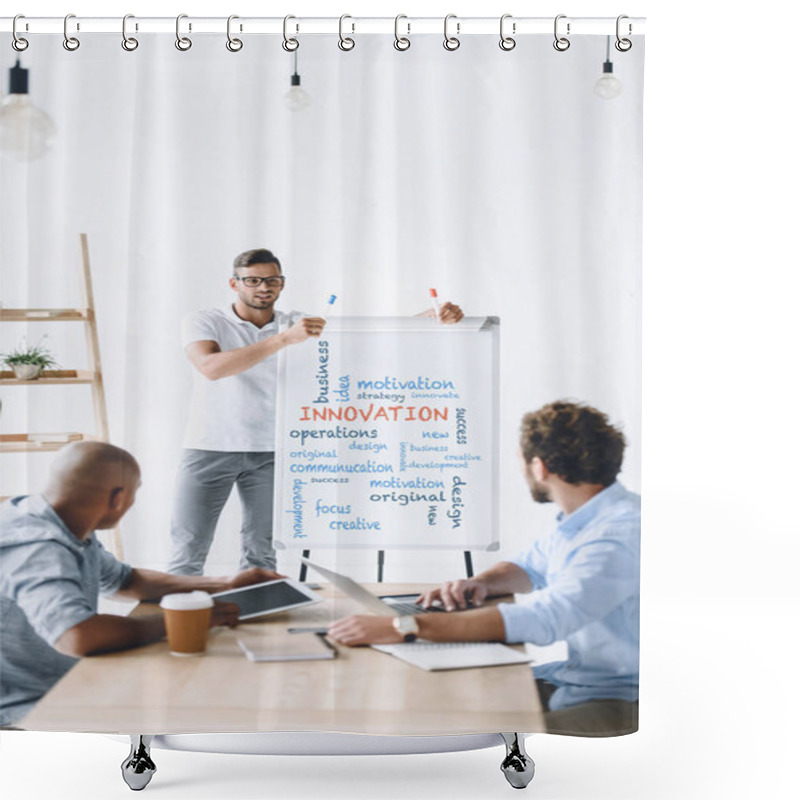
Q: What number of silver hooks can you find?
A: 12